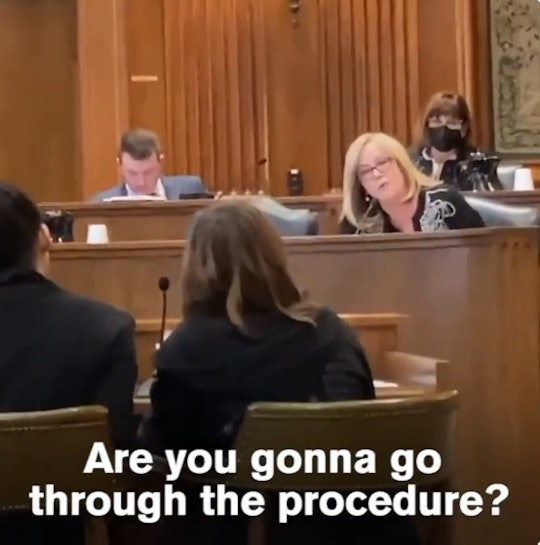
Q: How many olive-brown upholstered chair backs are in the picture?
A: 2